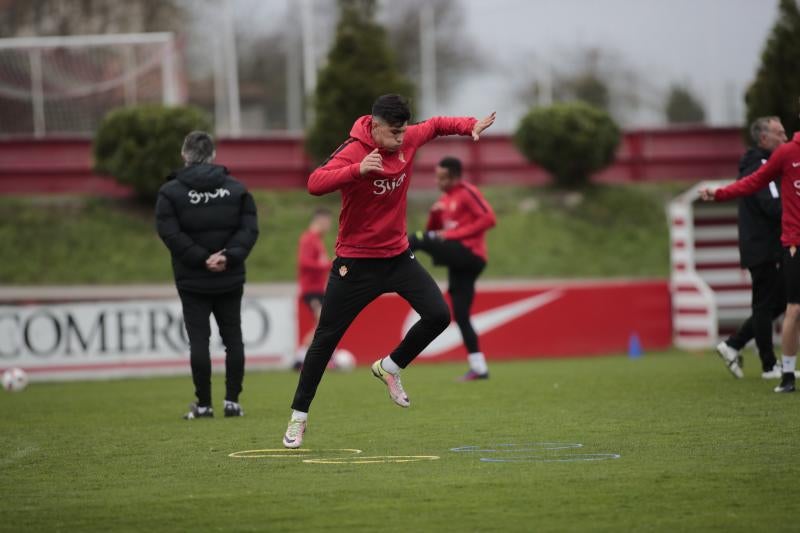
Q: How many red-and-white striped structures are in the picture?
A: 1